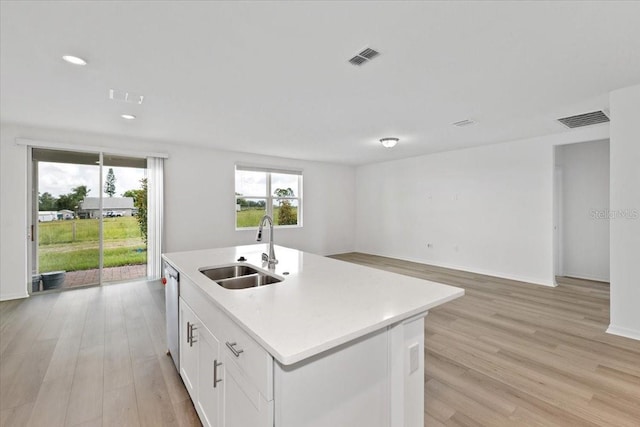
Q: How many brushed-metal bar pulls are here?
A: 4